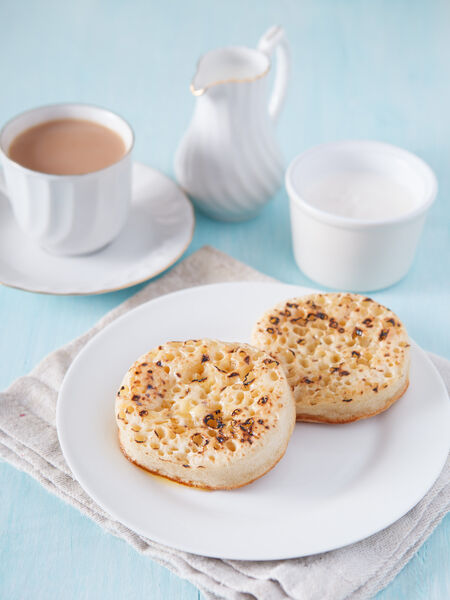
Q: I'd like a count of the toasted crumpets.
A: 2